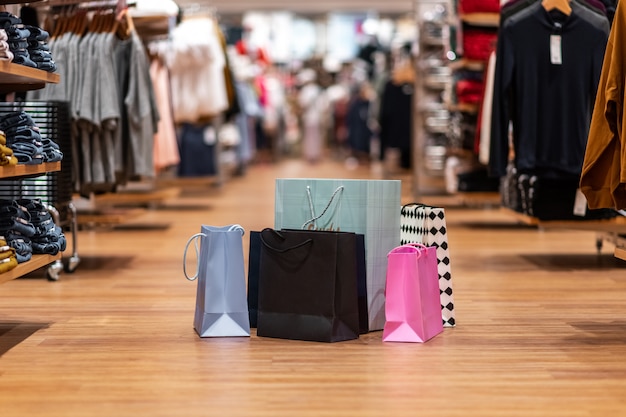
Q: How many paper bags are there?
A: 6